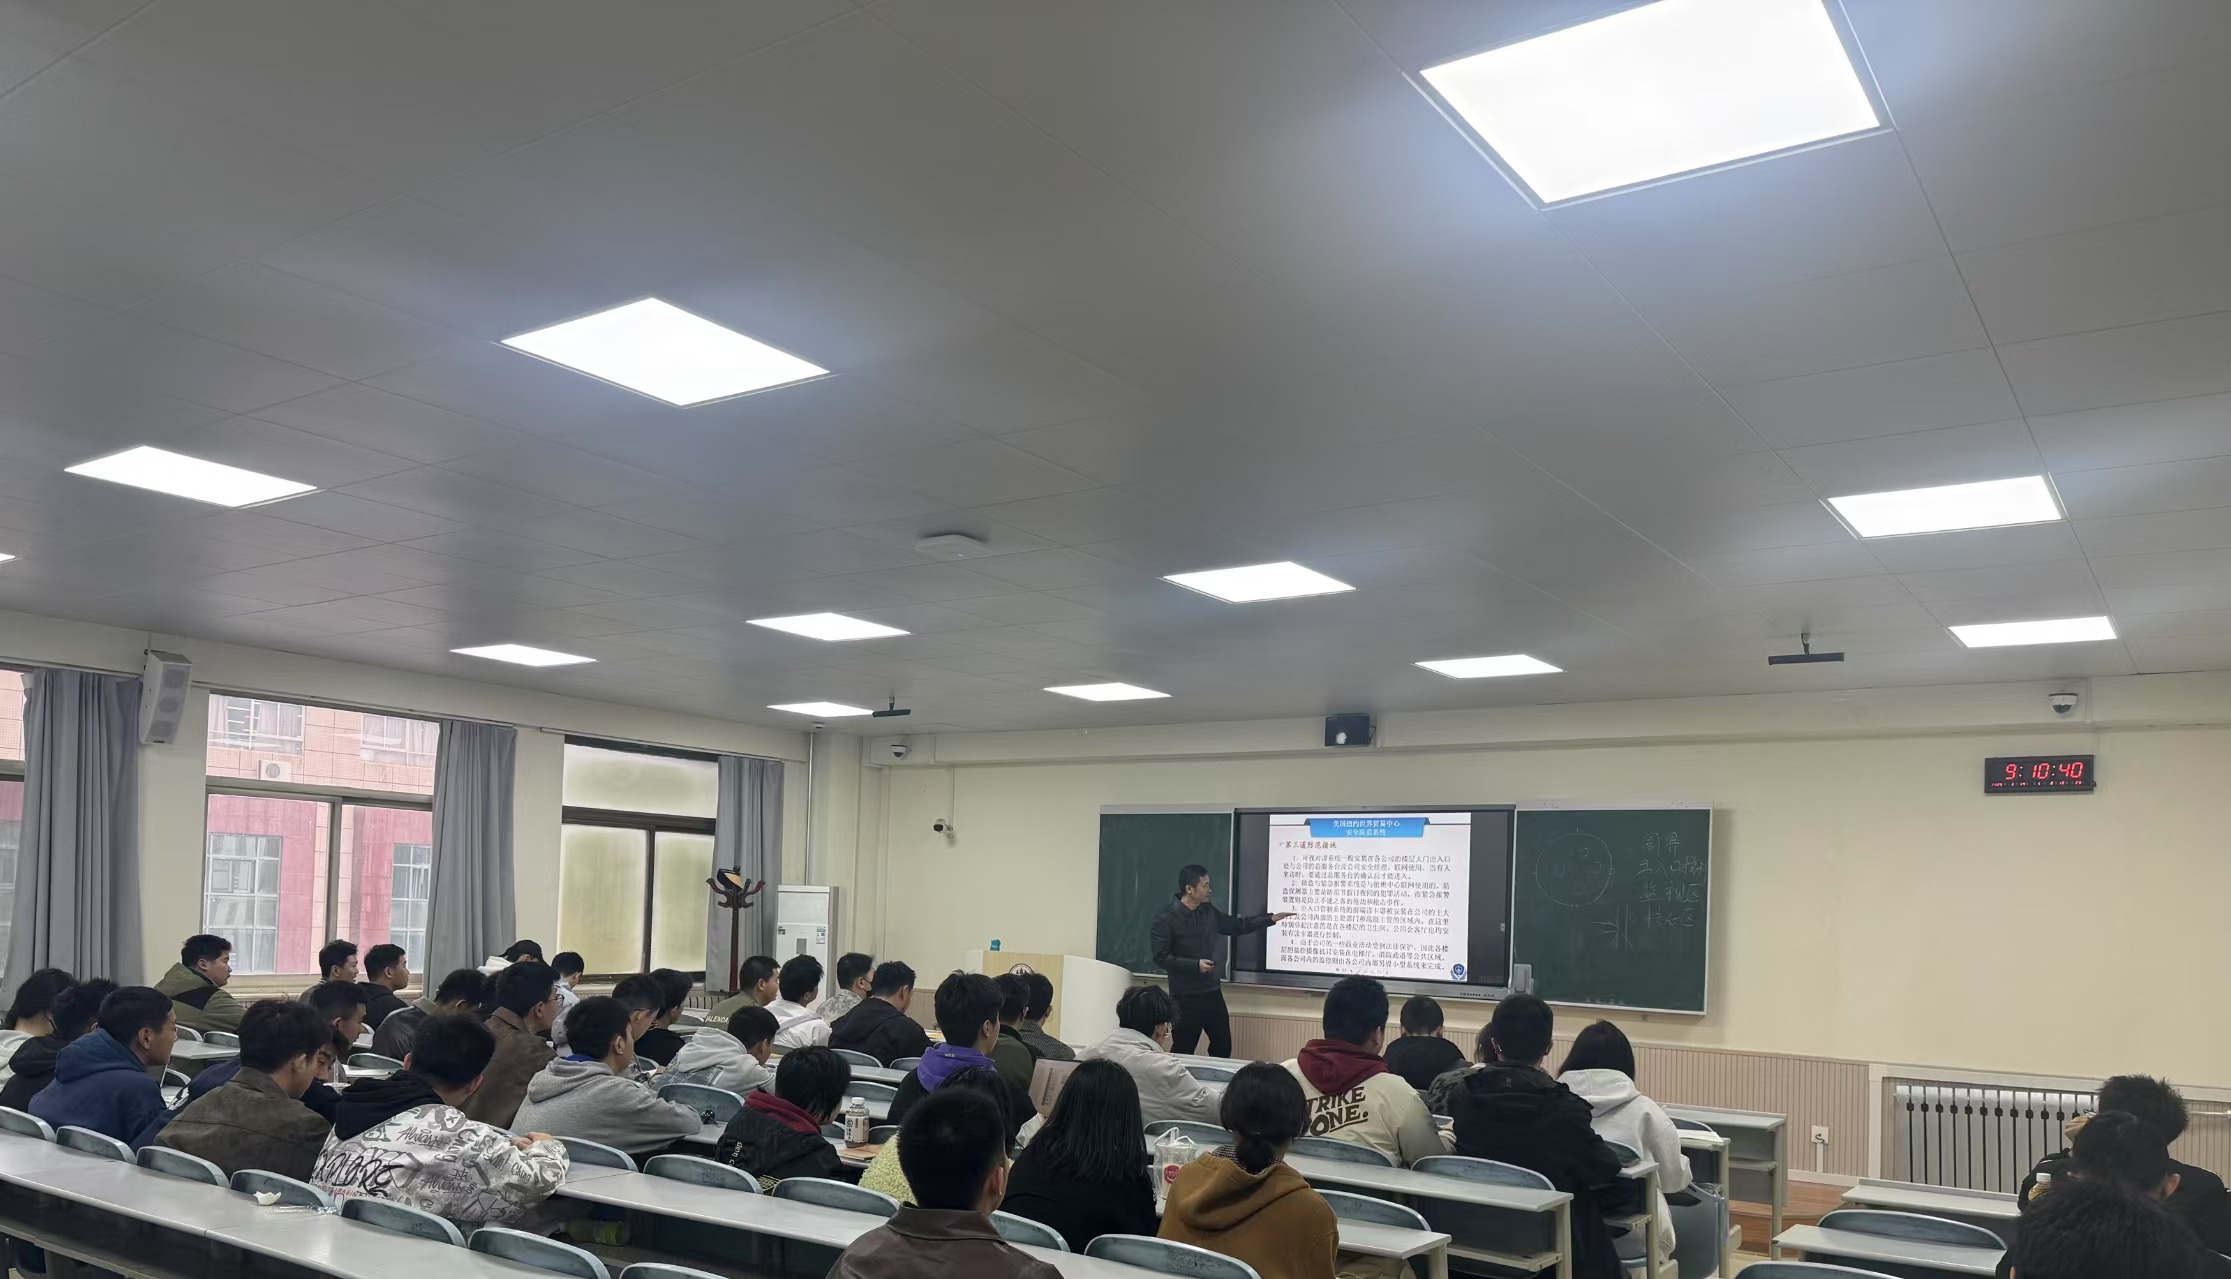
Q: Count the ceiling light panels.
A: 12